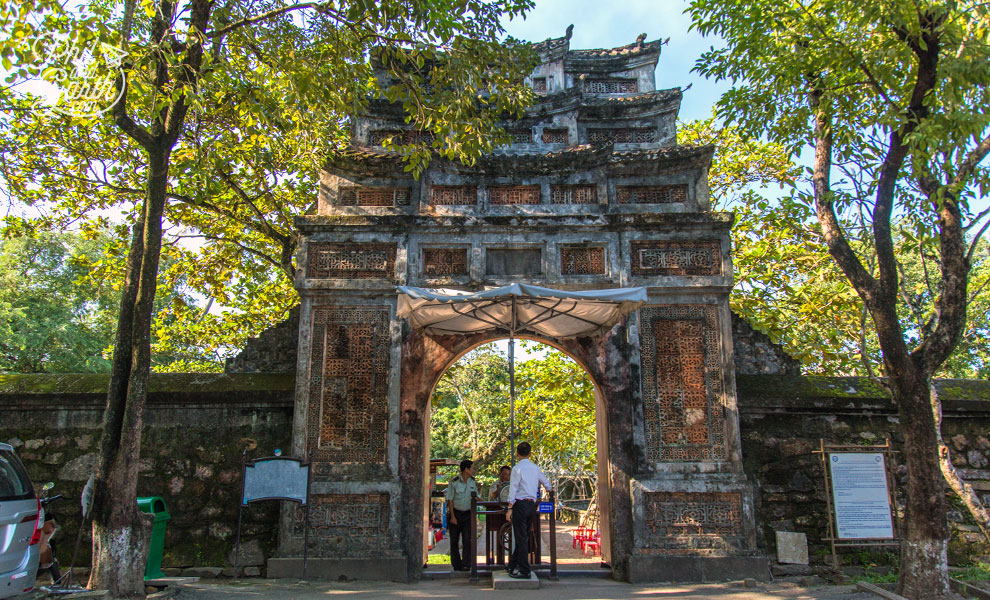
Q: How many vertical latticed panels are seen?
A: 2